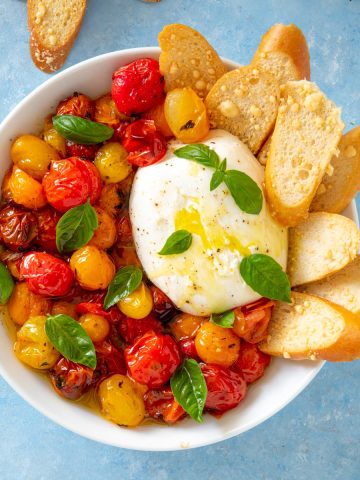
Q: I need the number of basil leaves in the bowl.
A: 13